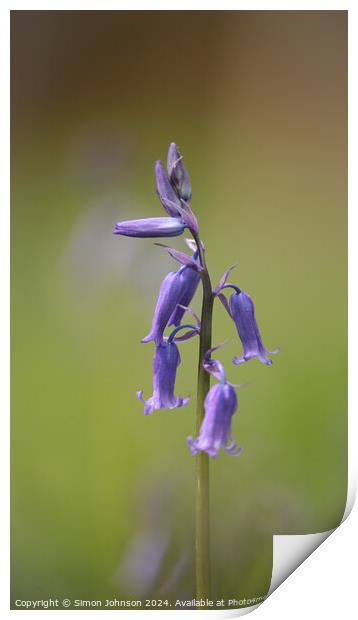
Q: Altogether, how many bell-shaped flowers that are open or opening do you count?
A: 5